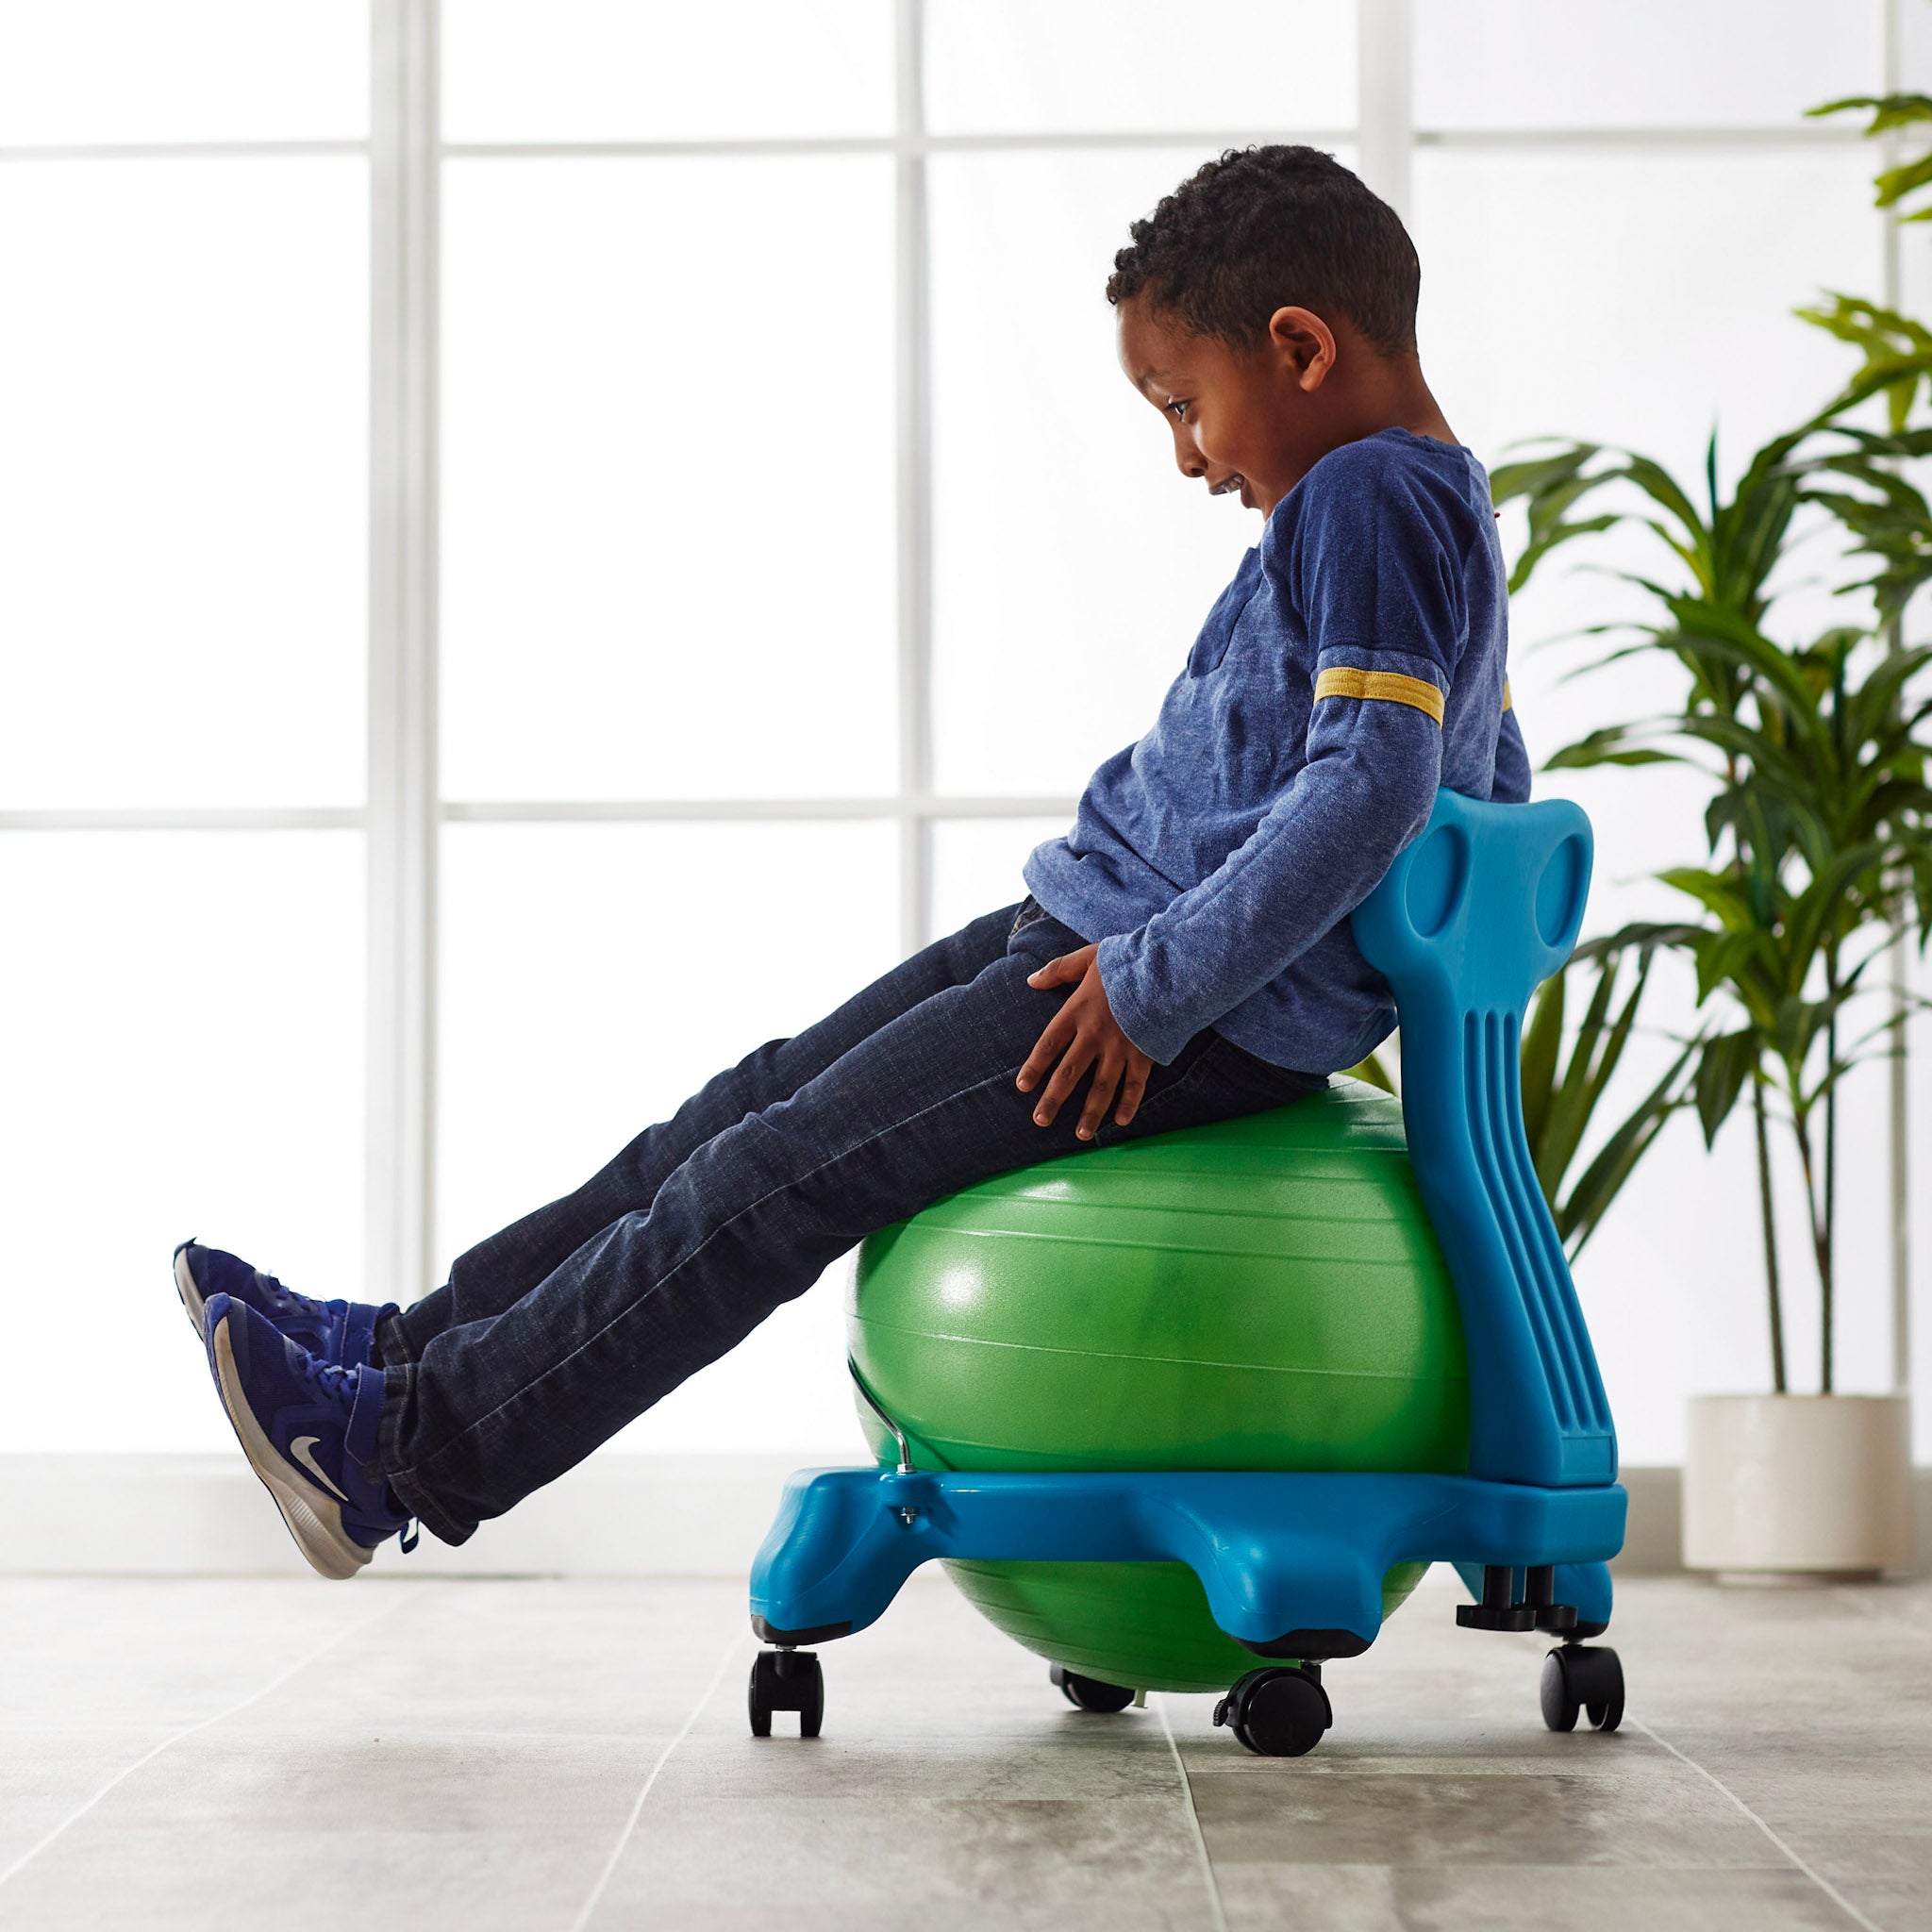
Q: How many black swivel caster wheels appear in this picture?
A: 4